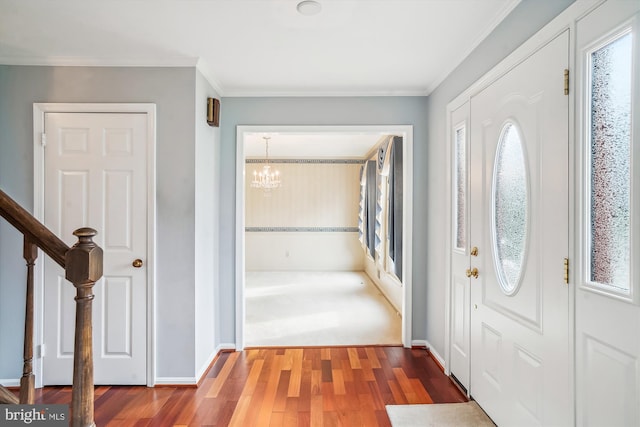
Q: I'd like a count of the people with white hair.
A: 0